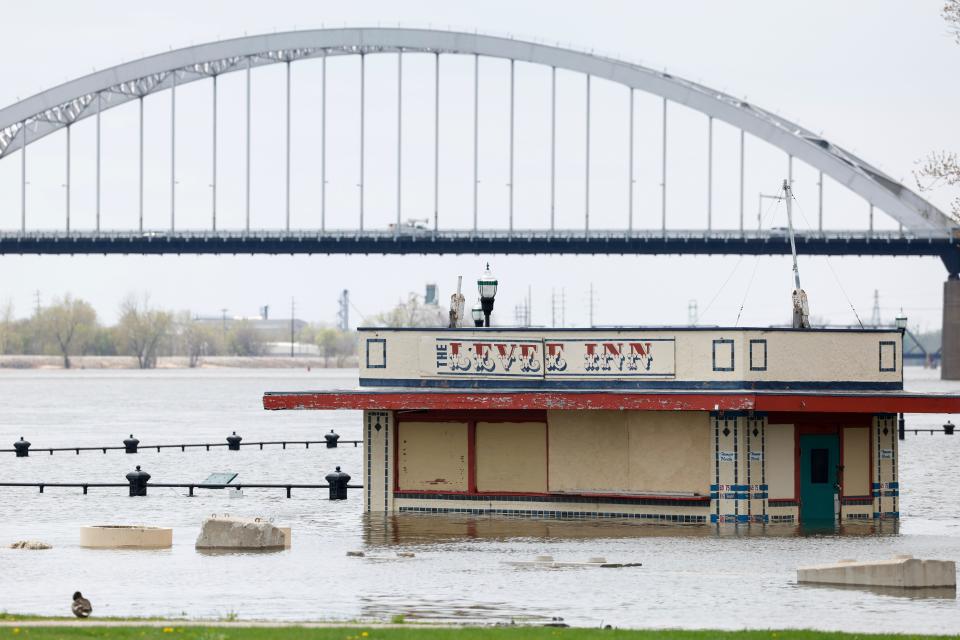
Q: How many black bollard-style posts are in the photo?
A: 7